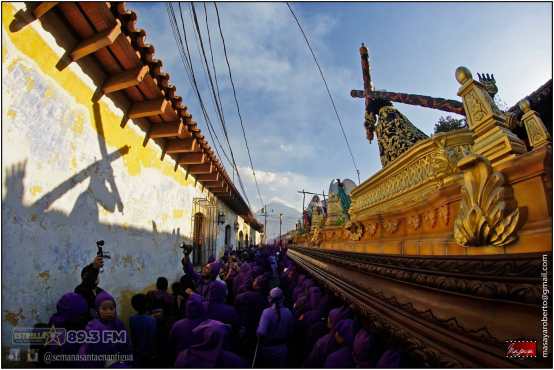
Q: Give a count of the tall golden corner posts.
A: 2